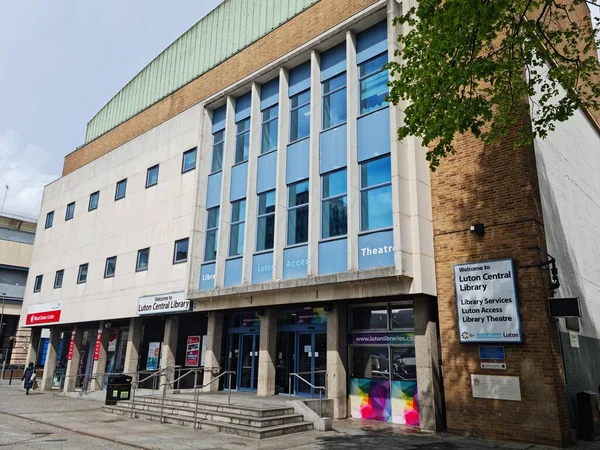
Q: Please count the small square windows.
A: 12